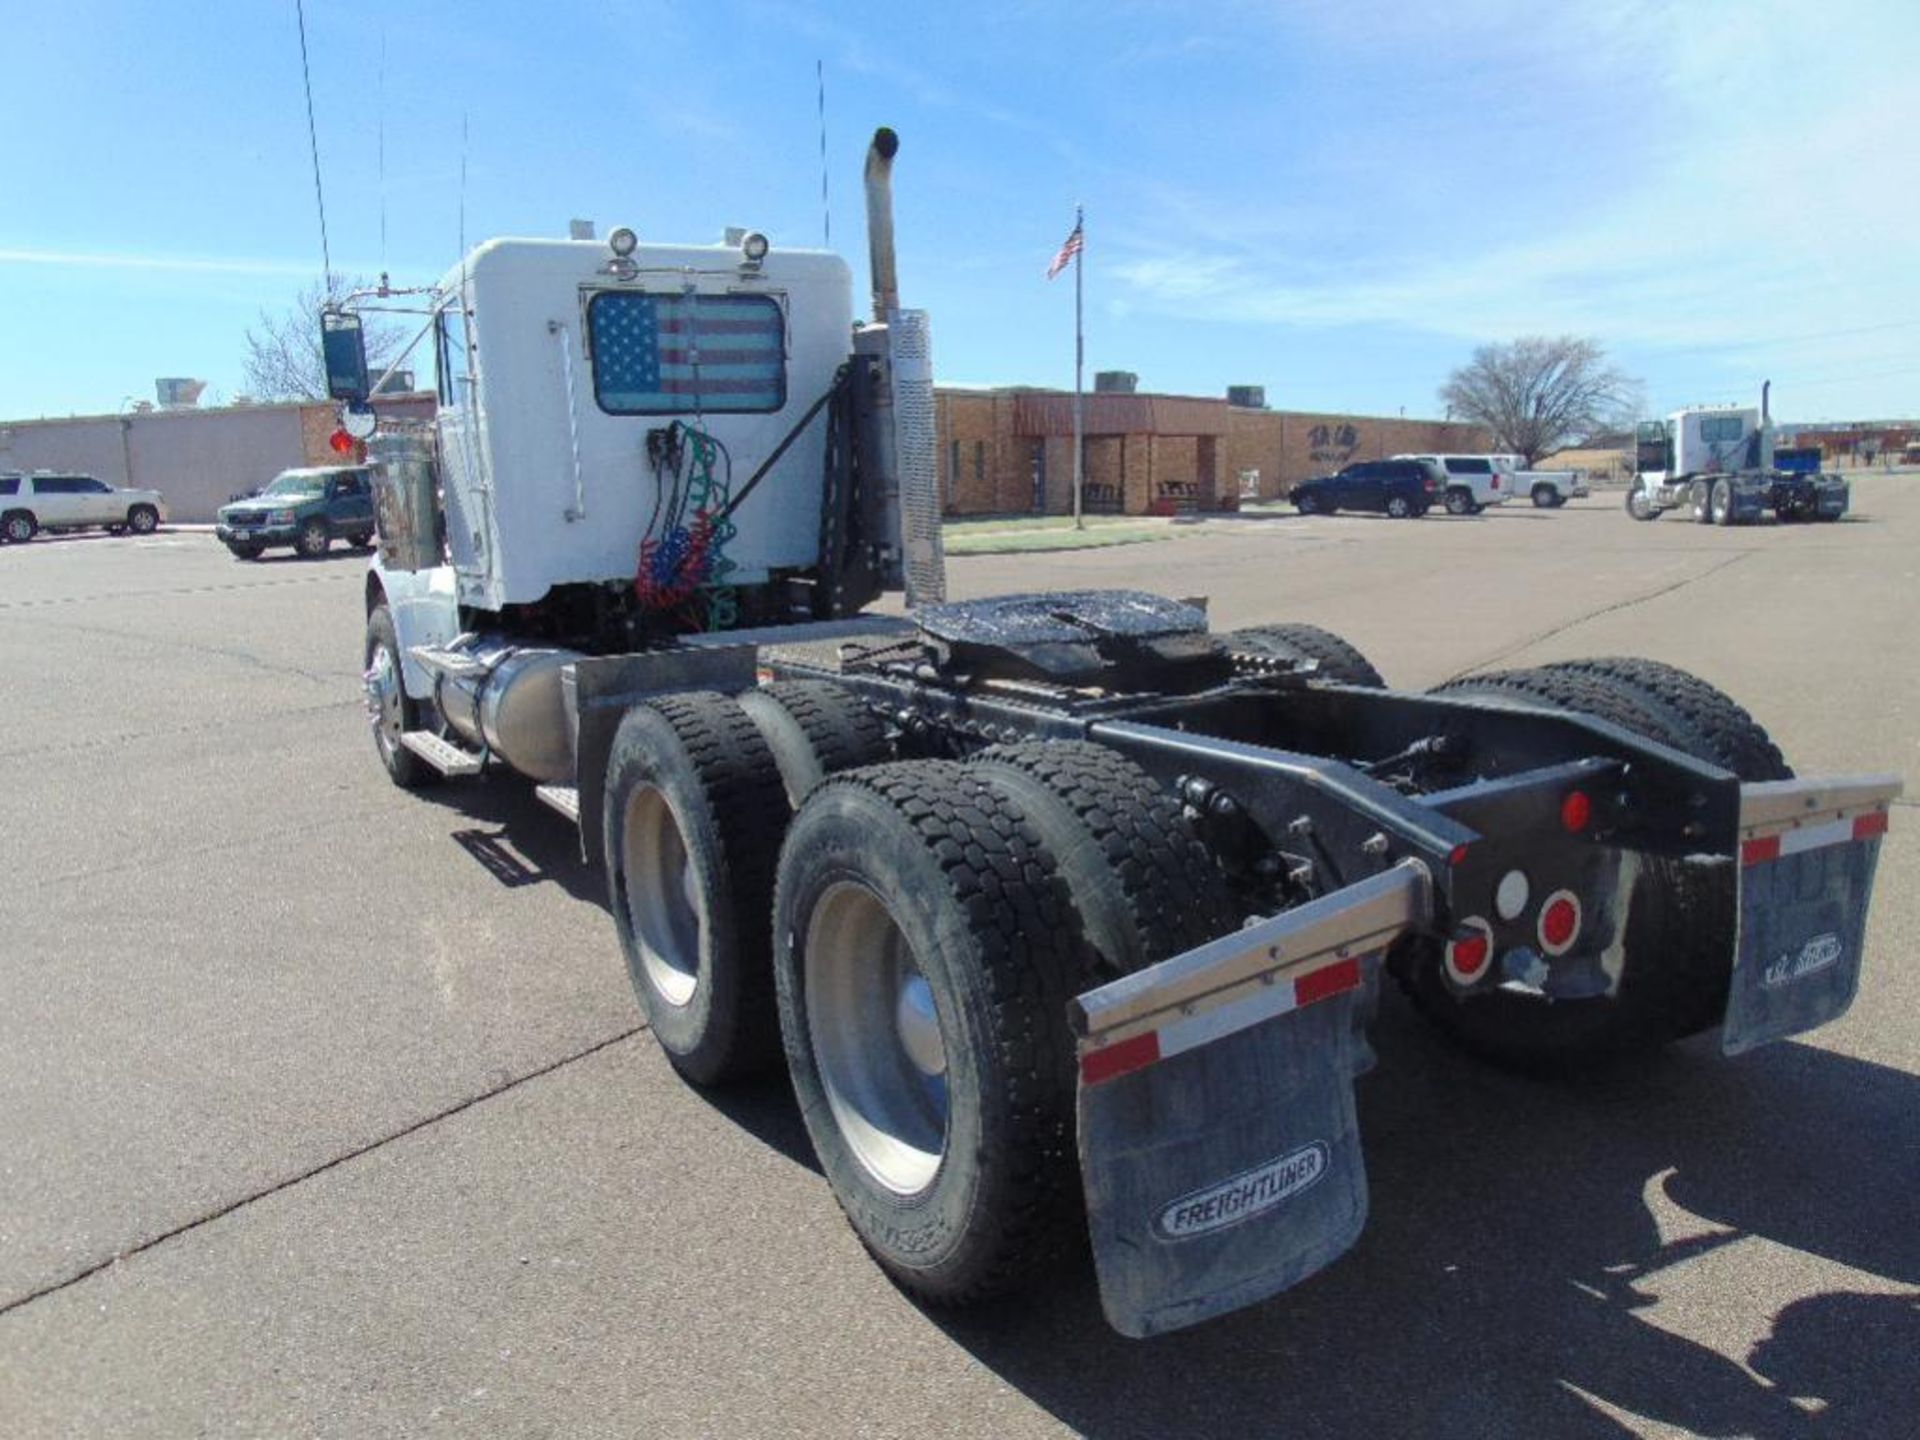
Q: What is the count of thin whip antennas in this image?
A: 4